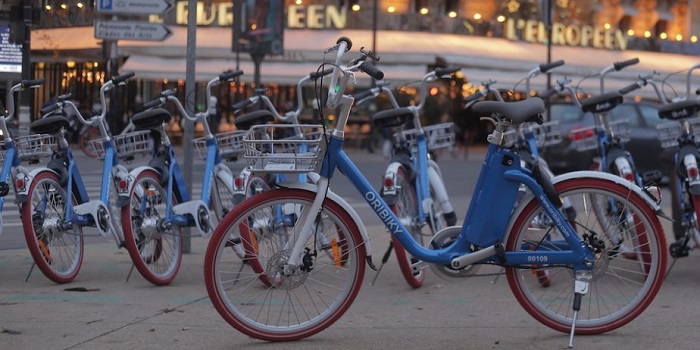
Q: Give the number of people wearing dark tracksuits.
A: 0